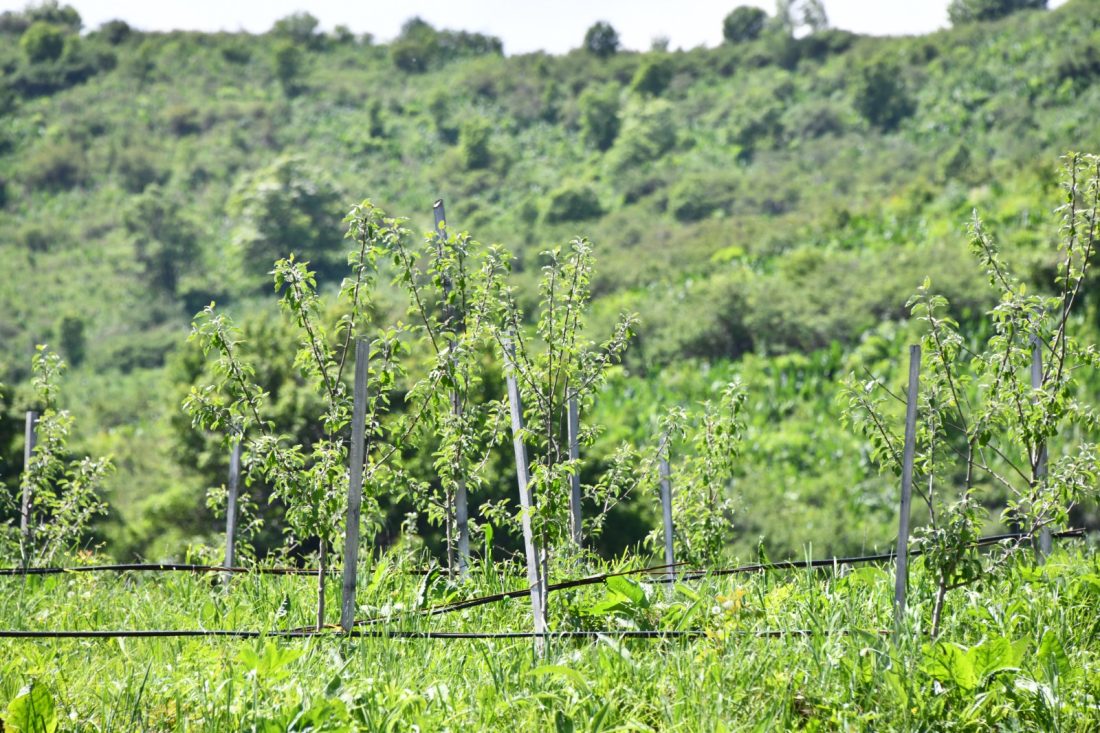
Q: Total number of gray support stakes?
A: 9